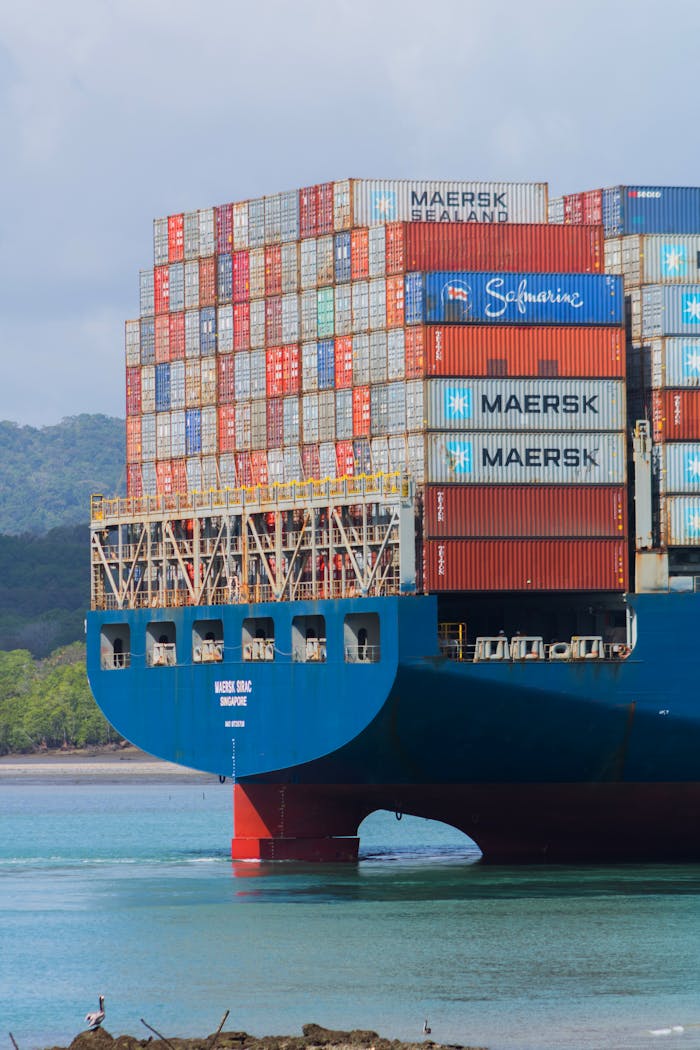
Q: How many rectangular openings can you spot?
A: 6